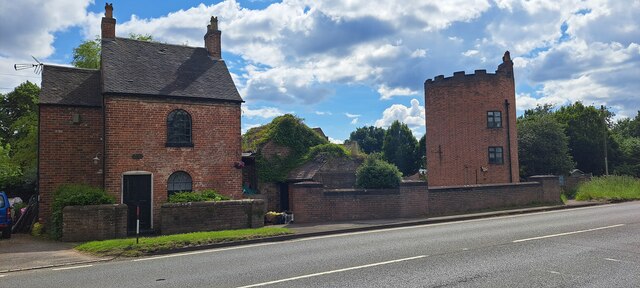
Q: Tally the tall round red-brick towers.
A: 1